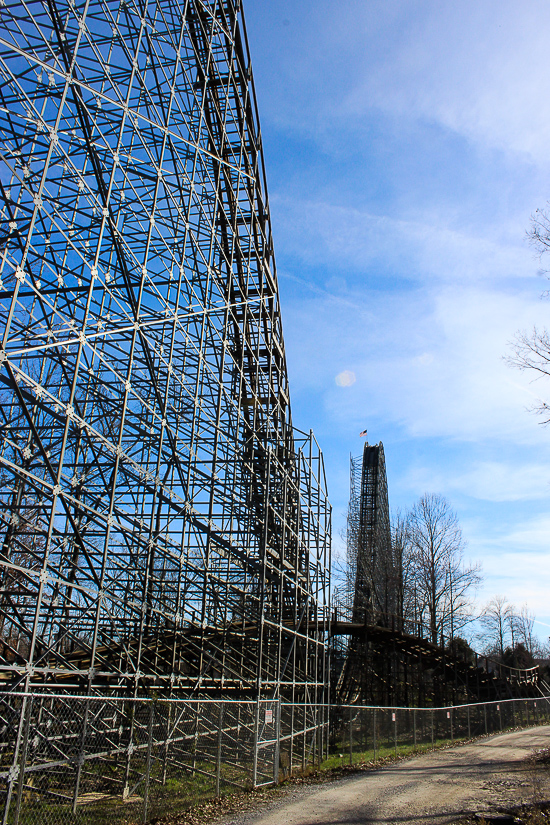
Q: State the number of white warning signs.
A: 5